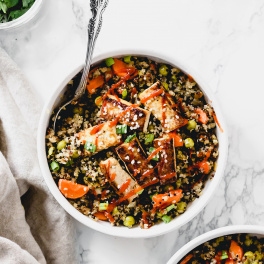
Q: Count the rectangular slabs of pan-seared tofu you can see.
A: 6